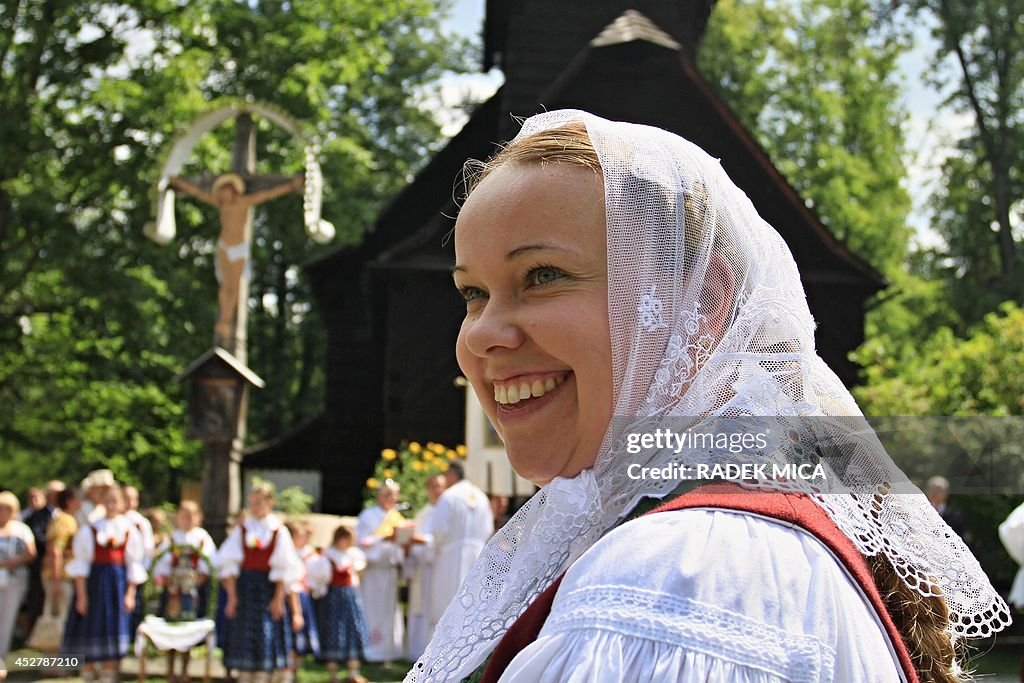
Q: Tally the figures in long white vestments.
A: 3